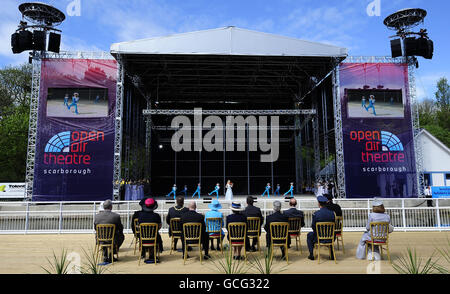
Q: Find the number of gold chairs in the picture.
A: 13